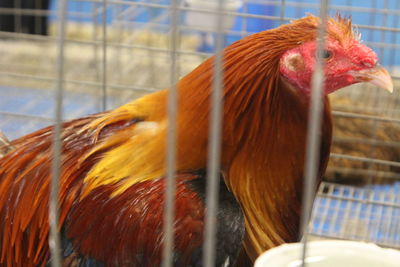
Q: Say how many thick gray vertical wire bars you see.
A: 4